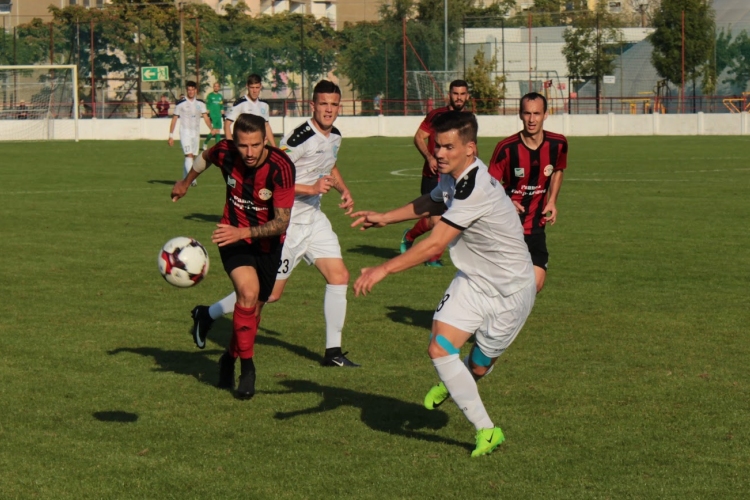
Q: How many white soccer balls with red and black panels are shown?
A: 1